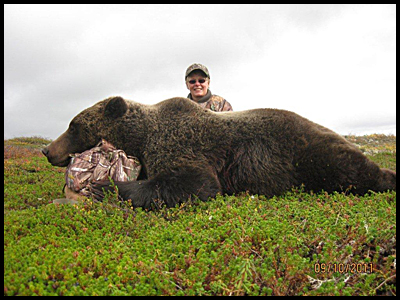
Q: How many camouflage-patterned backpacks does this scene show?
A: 1